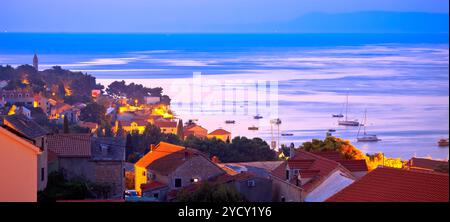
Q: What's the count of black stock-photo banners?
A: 1